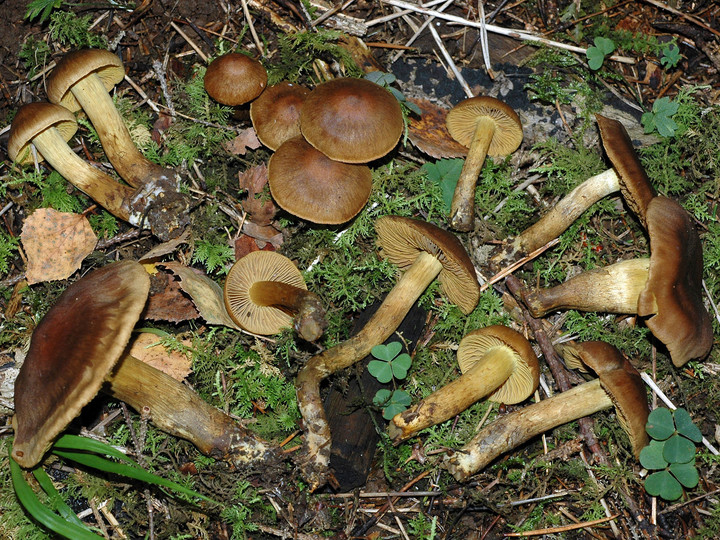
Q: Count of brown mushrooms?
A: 14